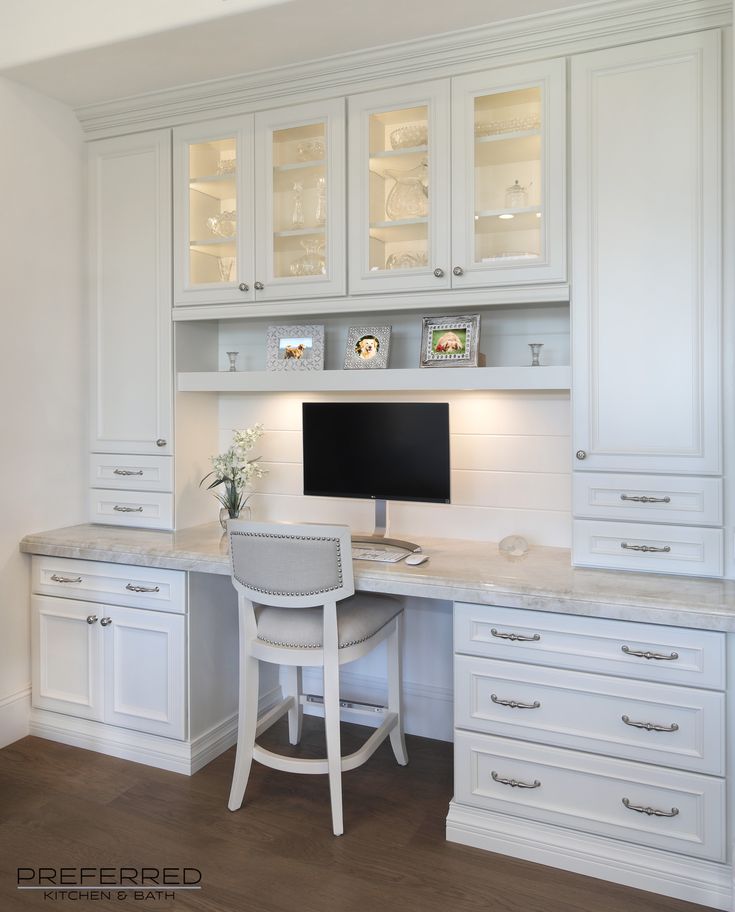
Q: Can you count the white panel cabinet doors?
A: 4